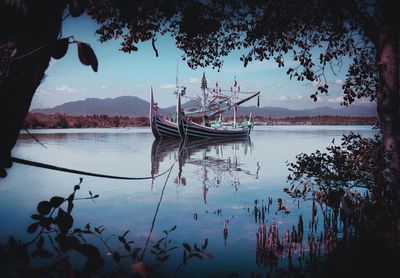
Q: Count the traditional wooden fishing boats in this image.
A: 2